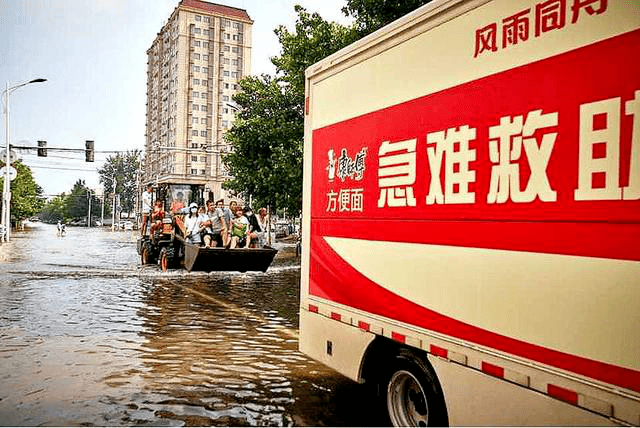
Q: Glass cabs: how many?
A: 1